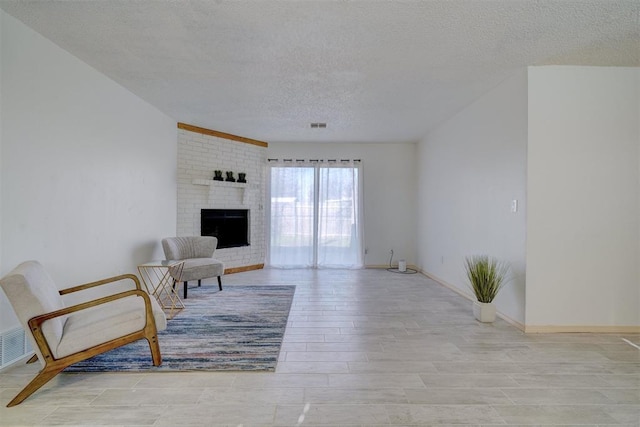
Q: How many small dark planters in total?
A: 3